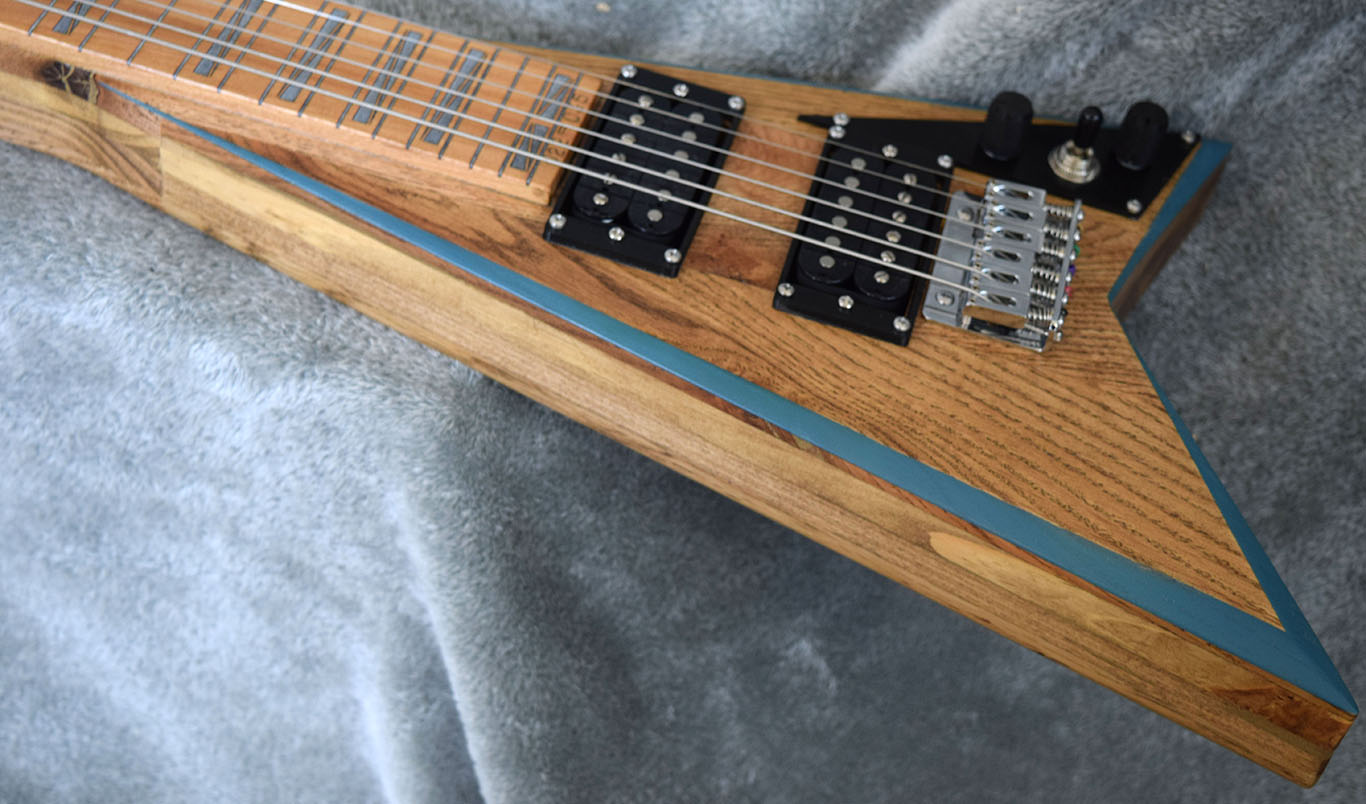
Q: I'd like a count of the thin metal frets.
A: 14